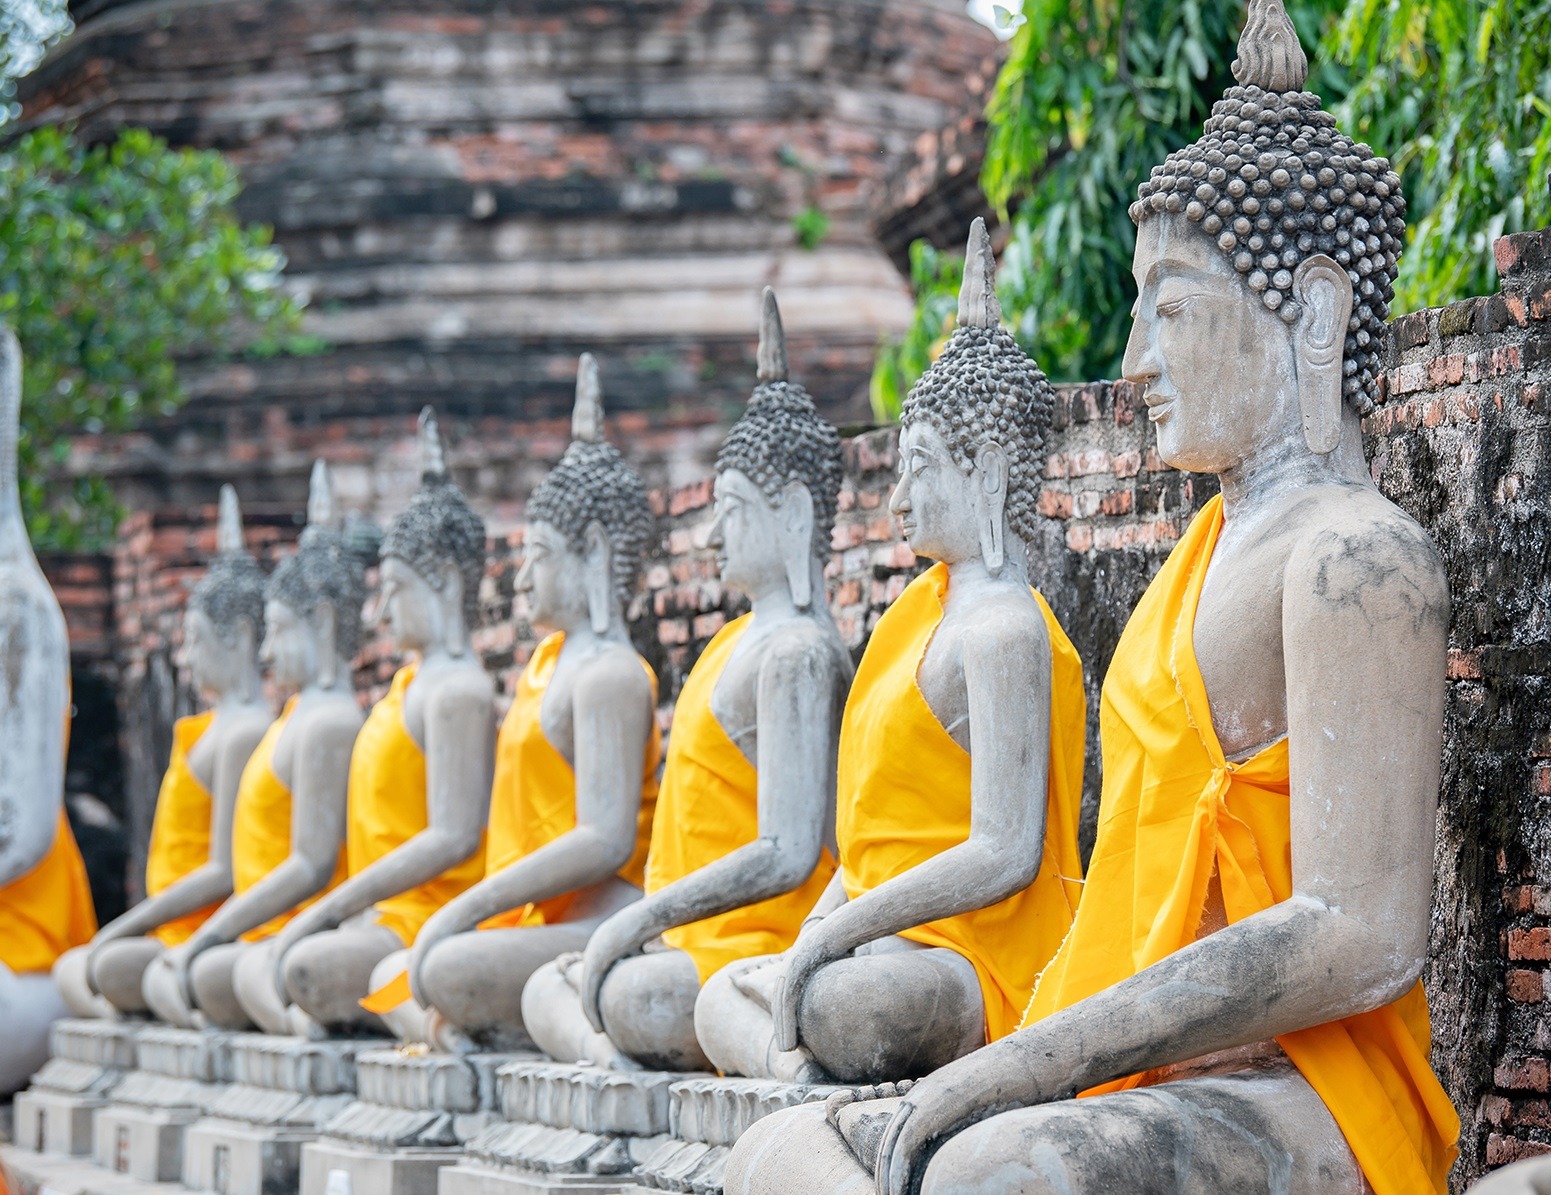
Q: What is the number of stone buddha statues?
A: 8